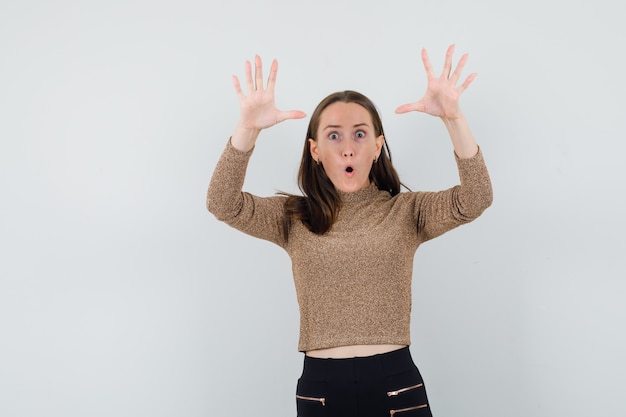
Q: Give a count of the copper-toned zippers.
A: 3